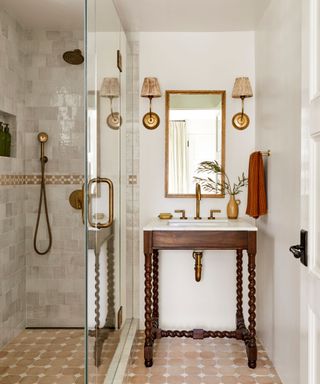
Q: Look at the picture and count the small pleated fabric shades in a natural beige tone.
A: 2